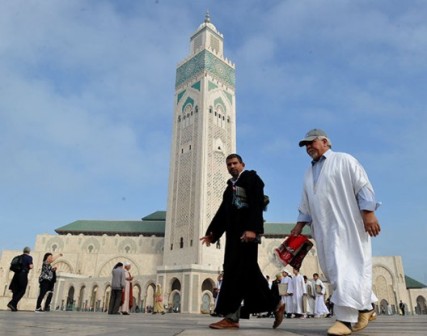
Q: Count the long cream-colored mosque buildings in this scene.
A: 1